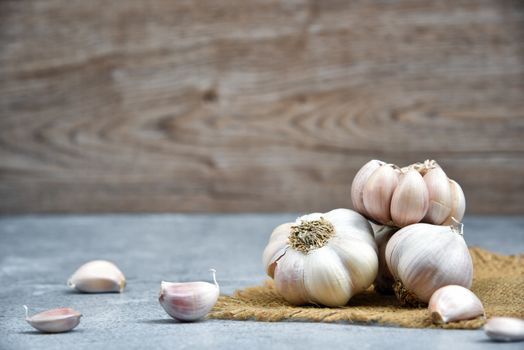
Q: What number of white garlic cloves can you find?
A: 5